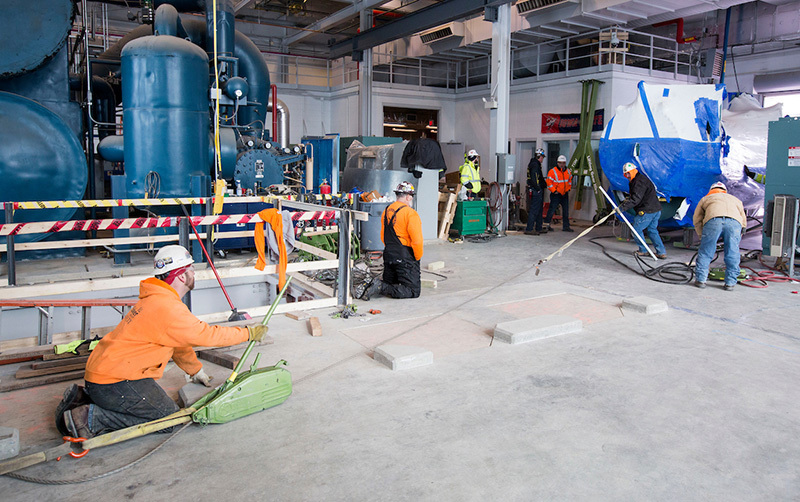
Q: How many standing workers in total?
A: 5